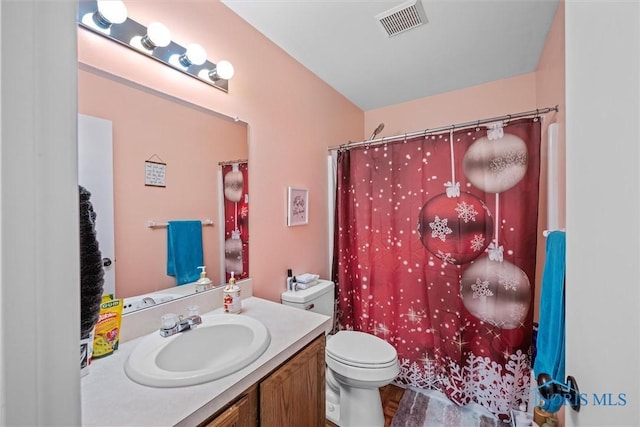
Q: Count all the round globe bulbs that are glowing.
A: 4